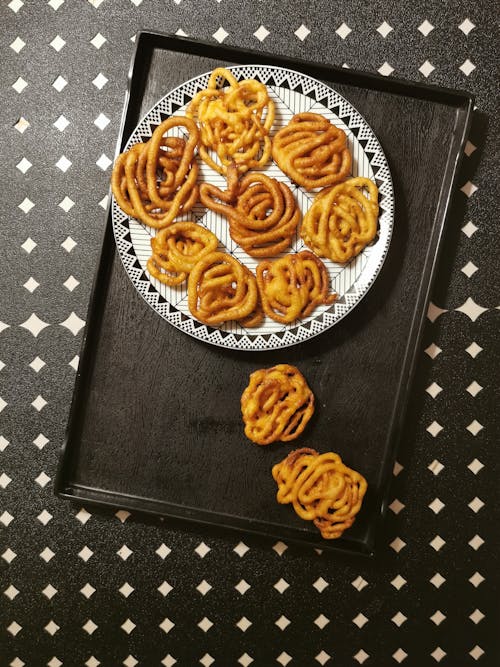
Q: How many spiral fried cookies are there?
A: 10